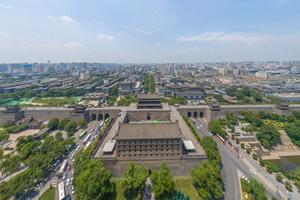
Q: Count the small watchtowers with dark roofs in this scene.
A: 4